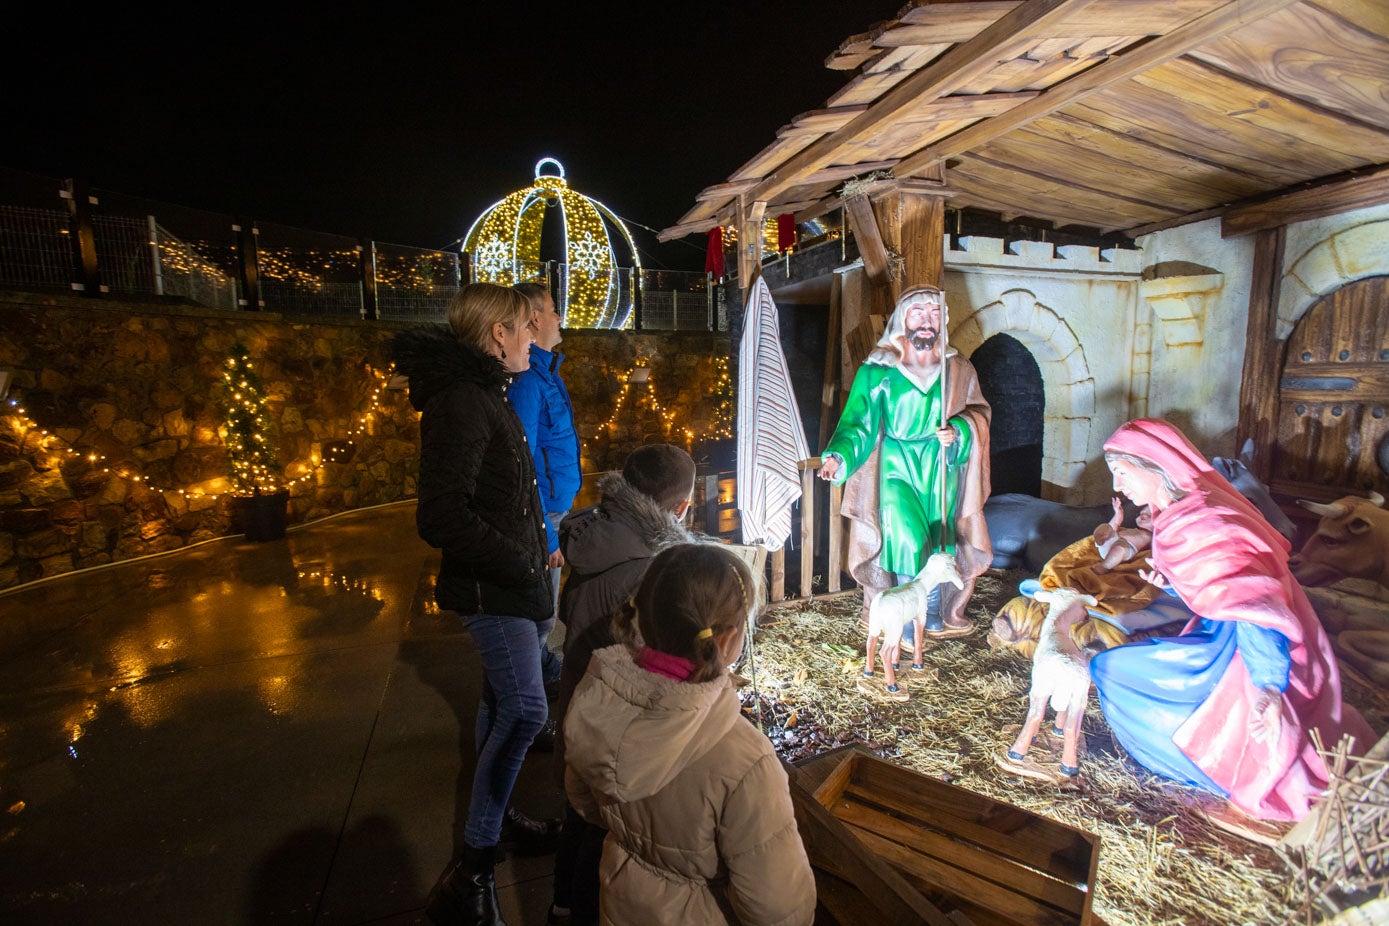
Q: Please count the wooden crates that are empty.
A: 1